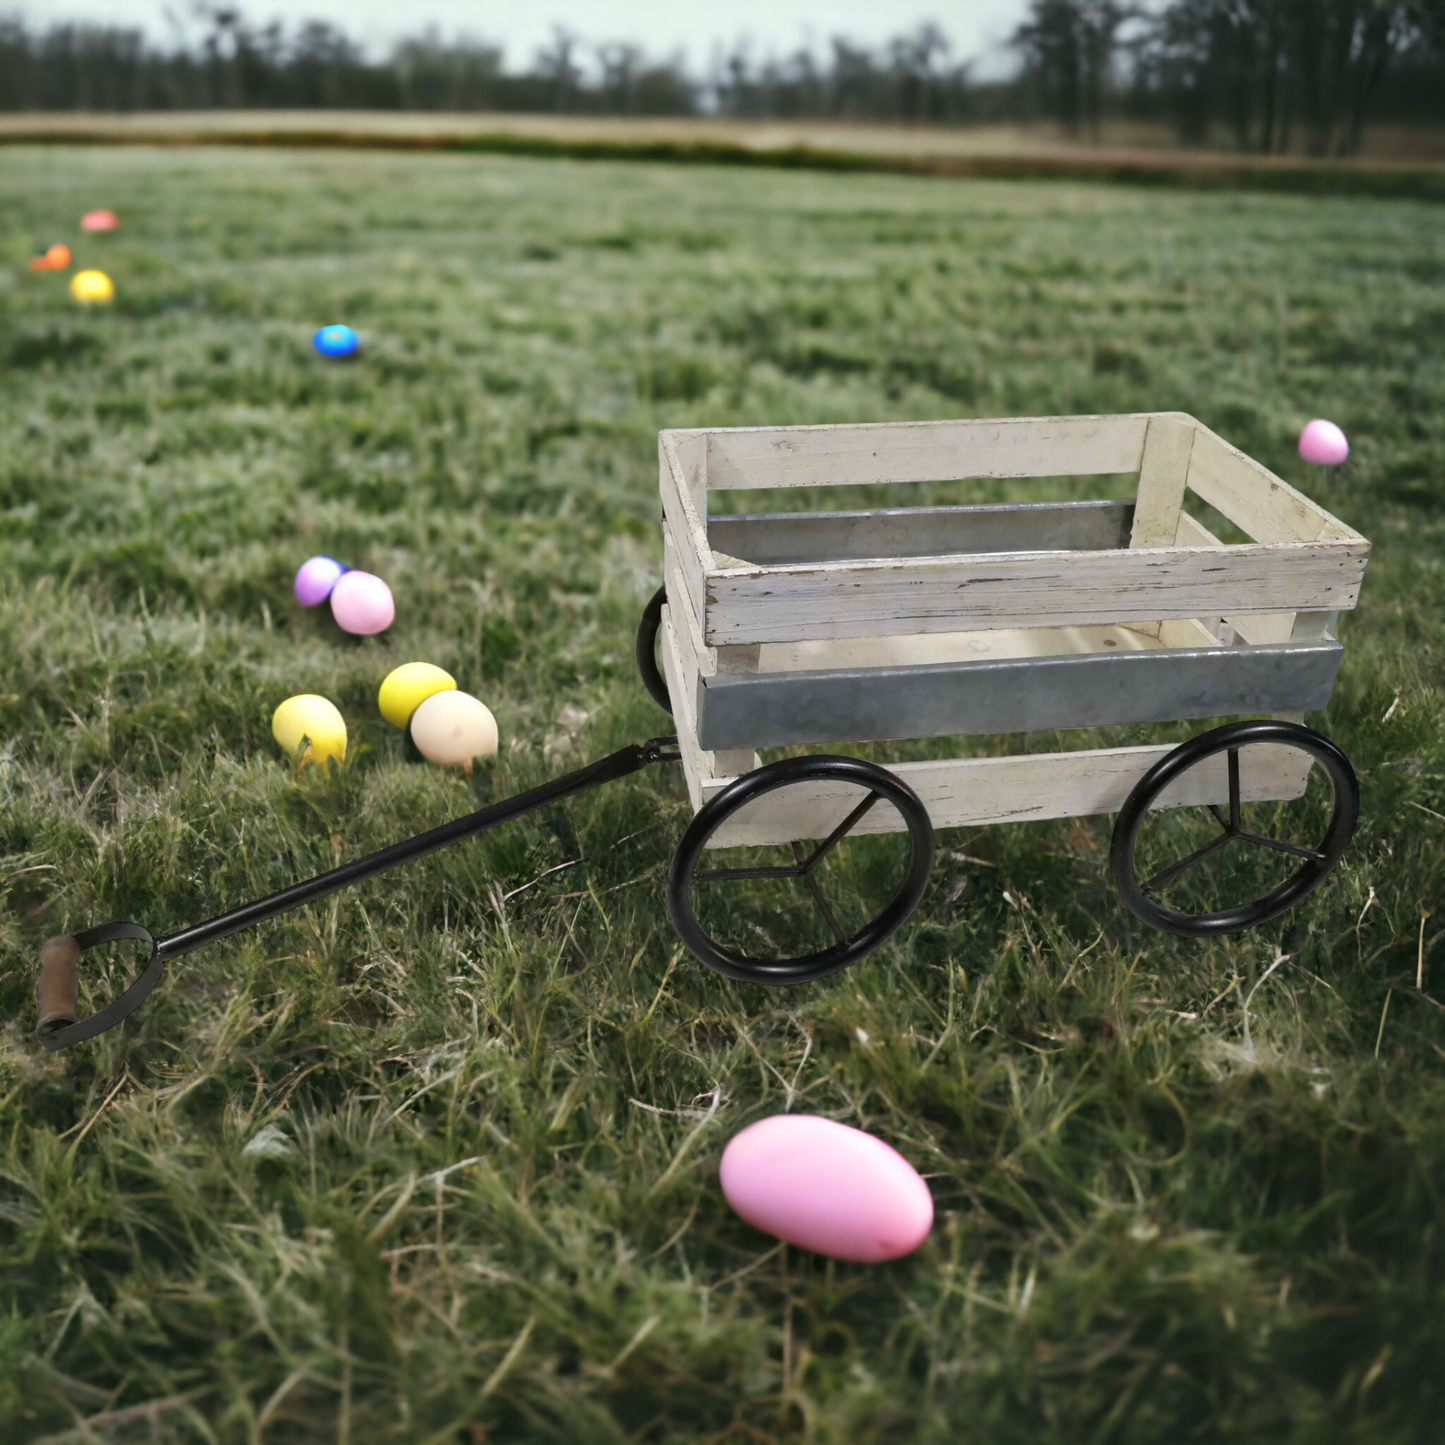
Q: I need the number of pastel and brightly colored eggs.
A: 11